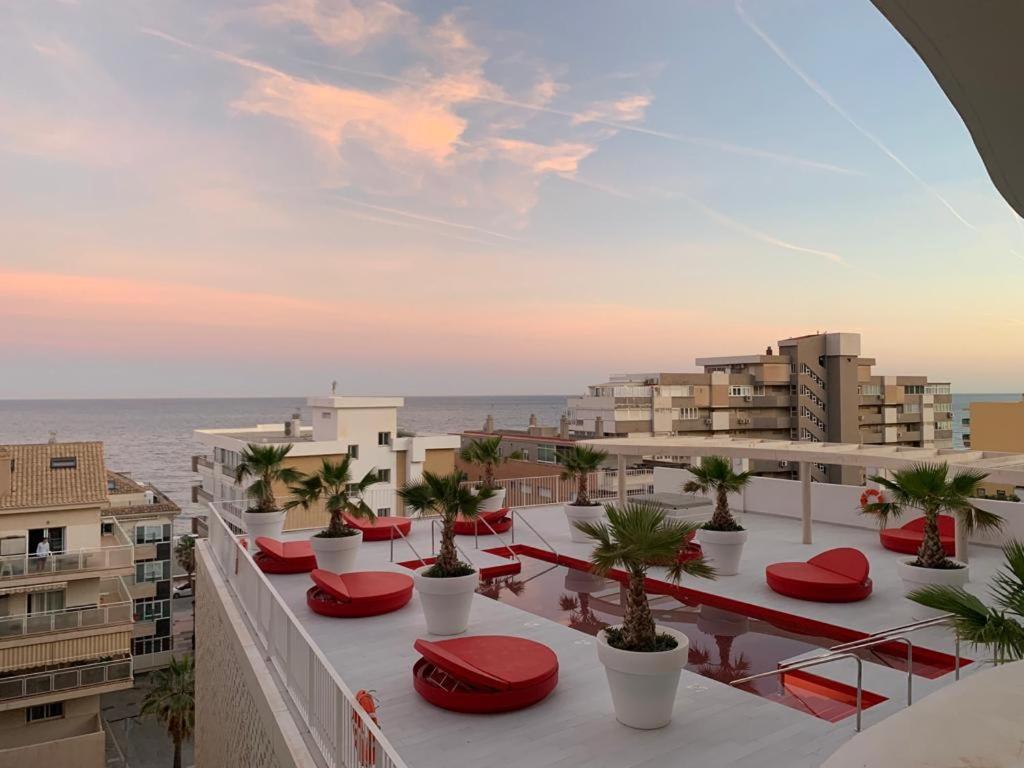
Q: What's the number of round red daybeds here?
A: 8